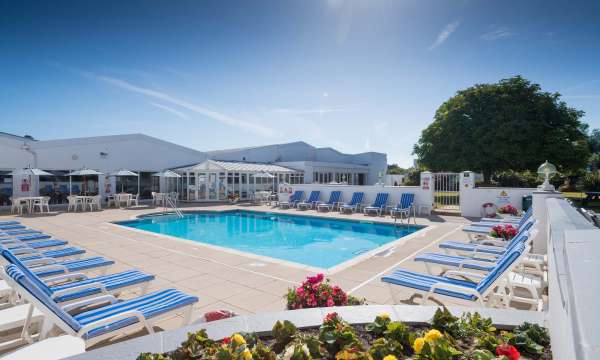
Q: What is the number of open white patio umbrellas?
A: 5